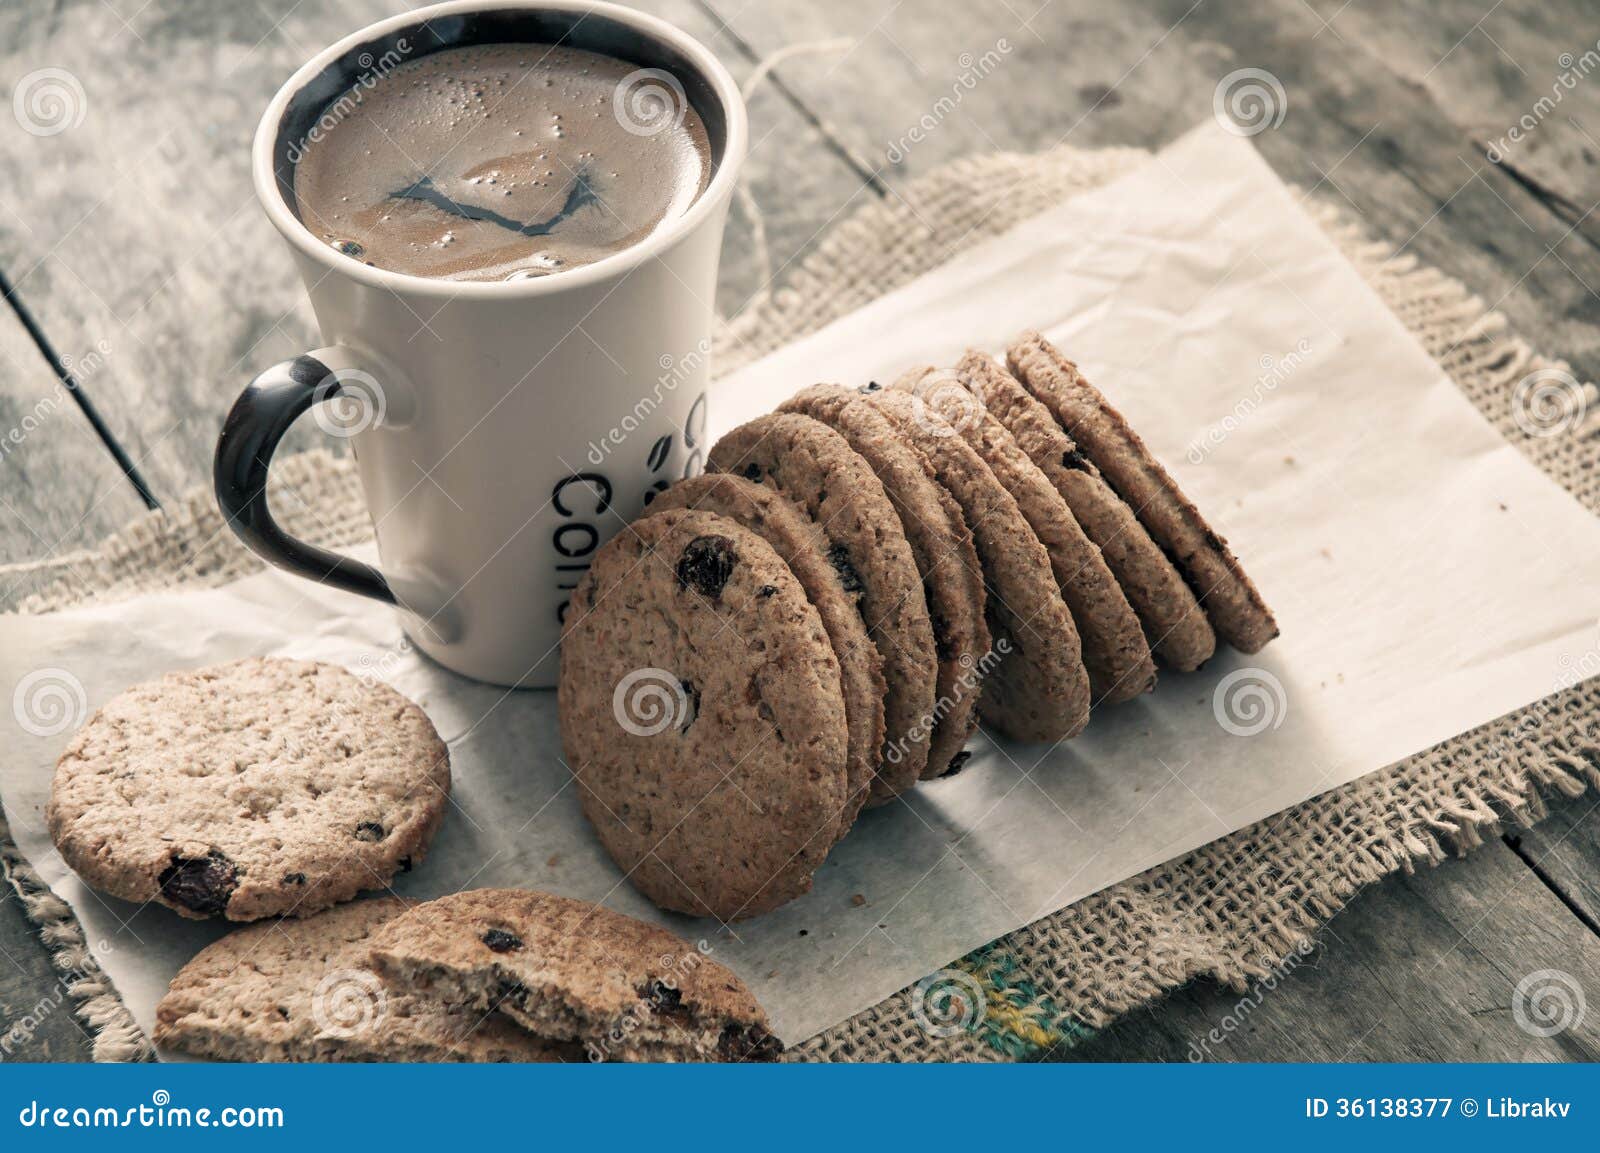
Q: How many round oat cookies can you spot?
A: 9